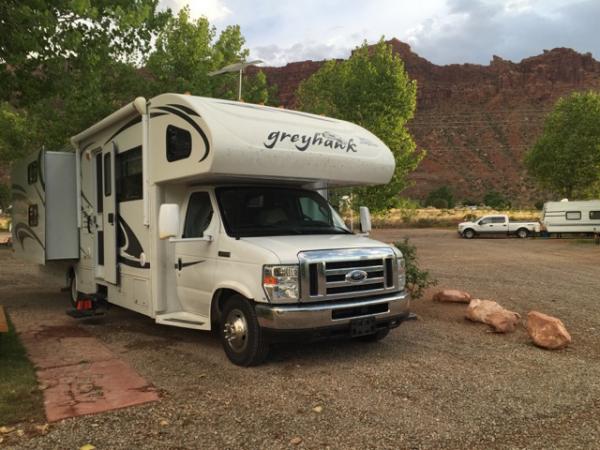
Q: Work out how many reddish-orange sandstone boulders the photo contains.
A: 3